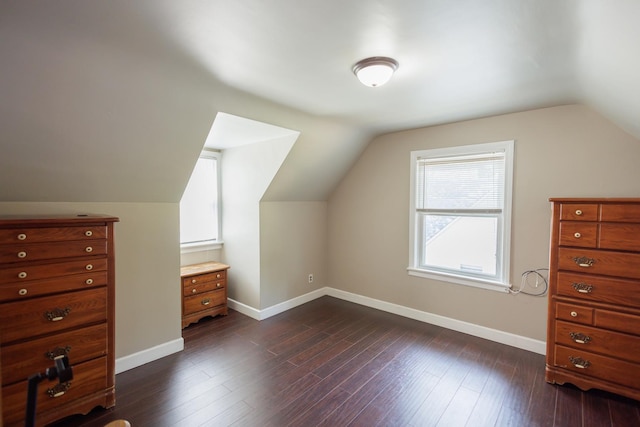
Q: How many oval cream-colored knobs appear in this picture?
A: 15